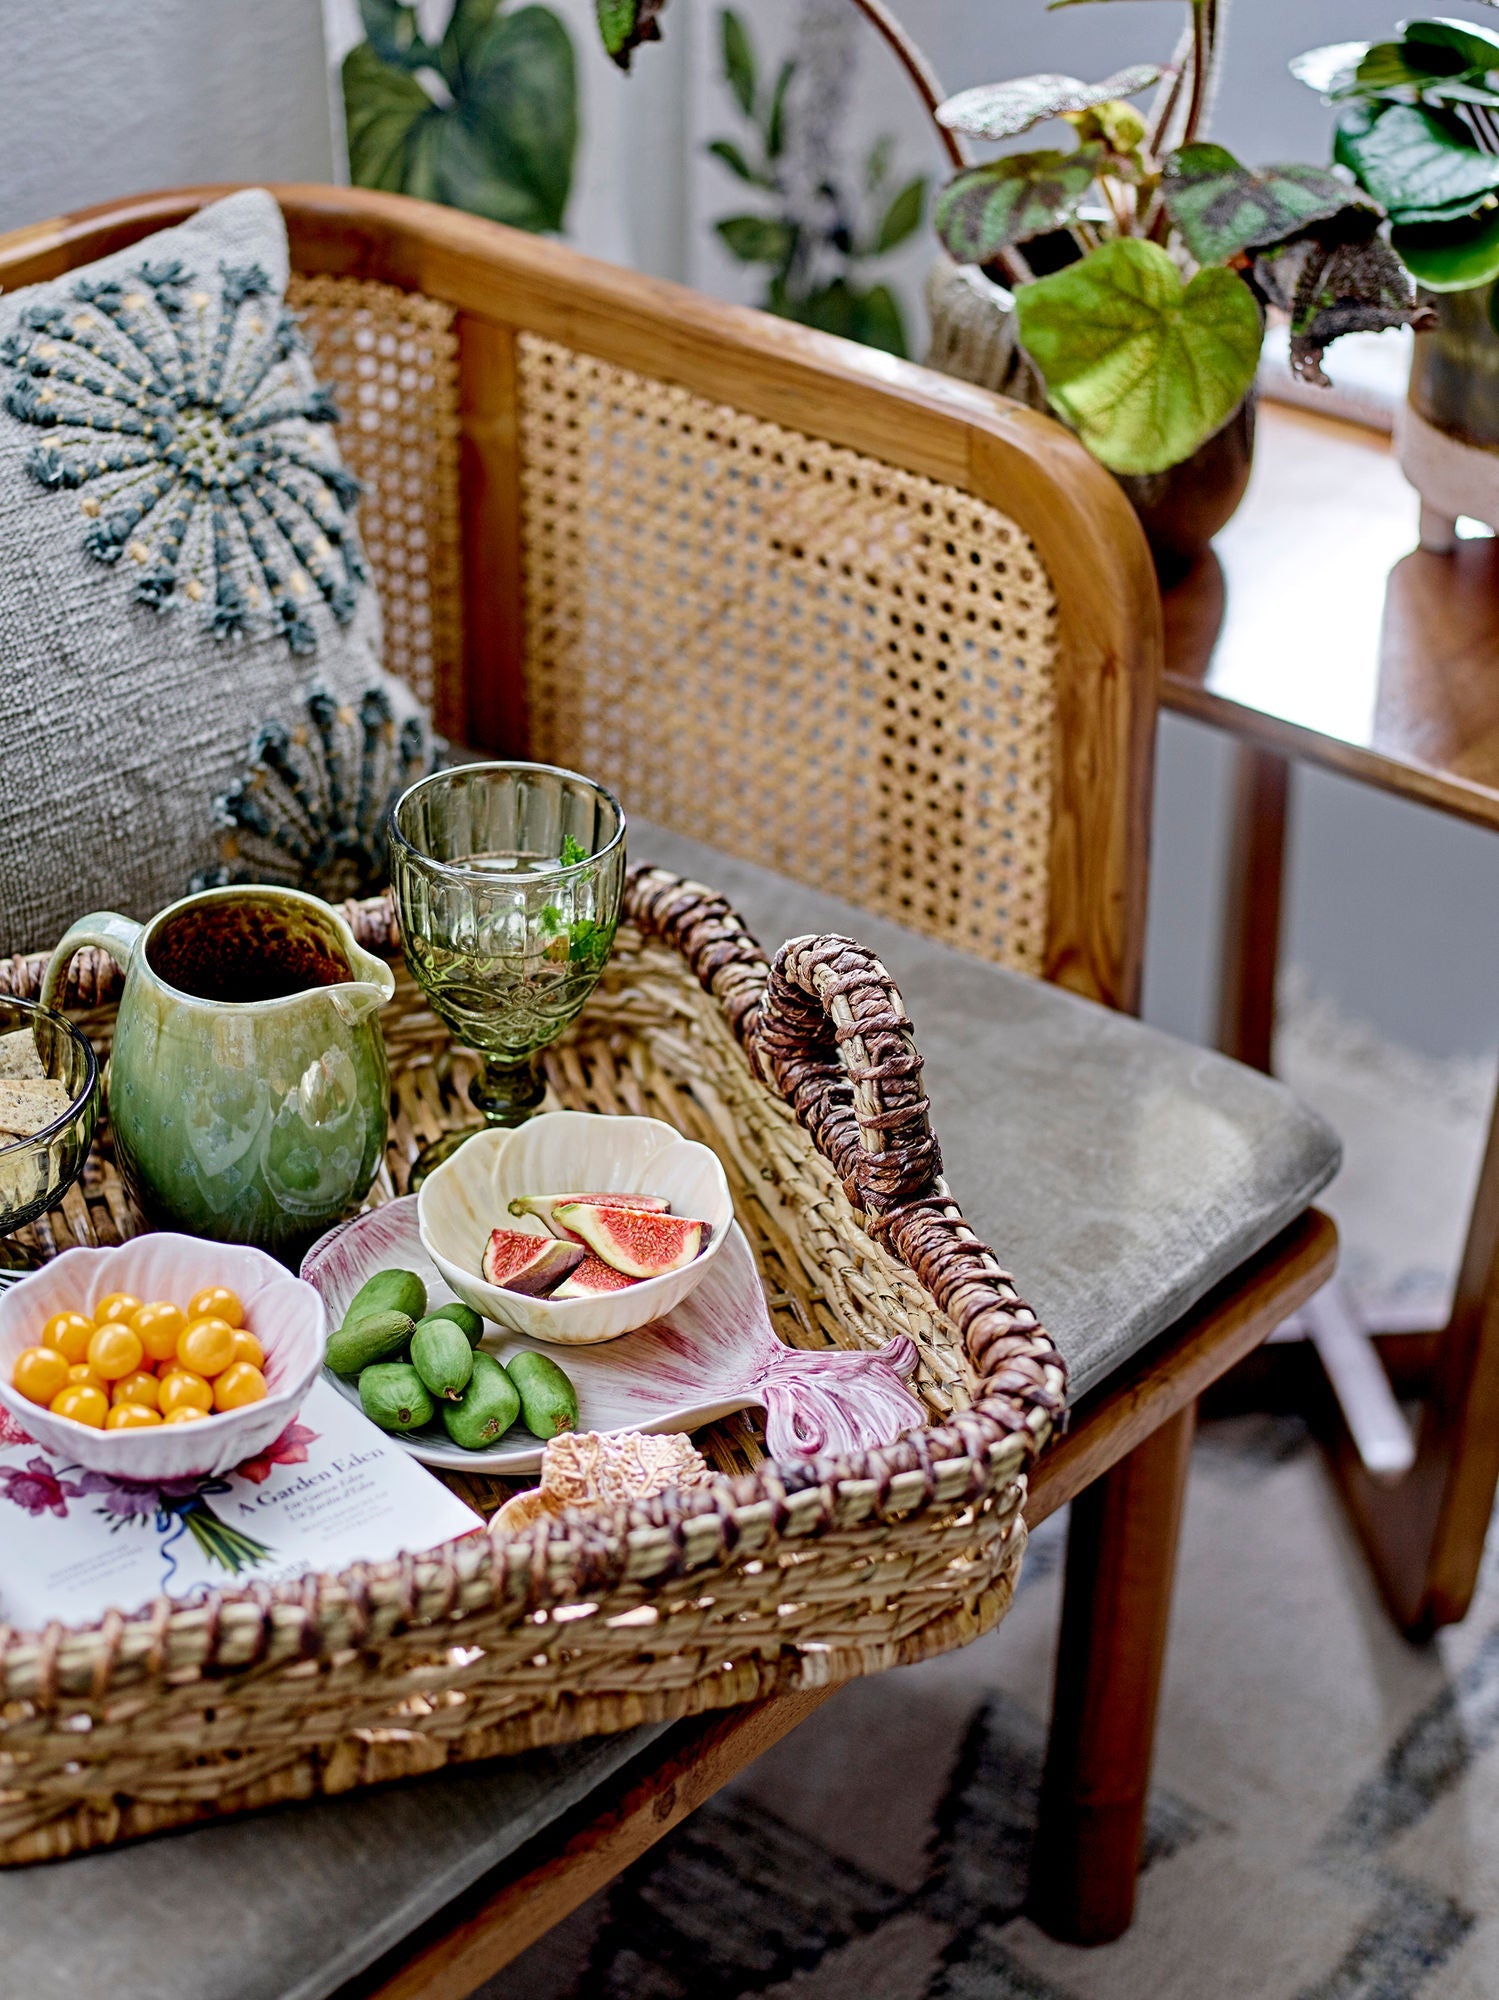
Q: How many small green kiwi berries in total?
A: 7